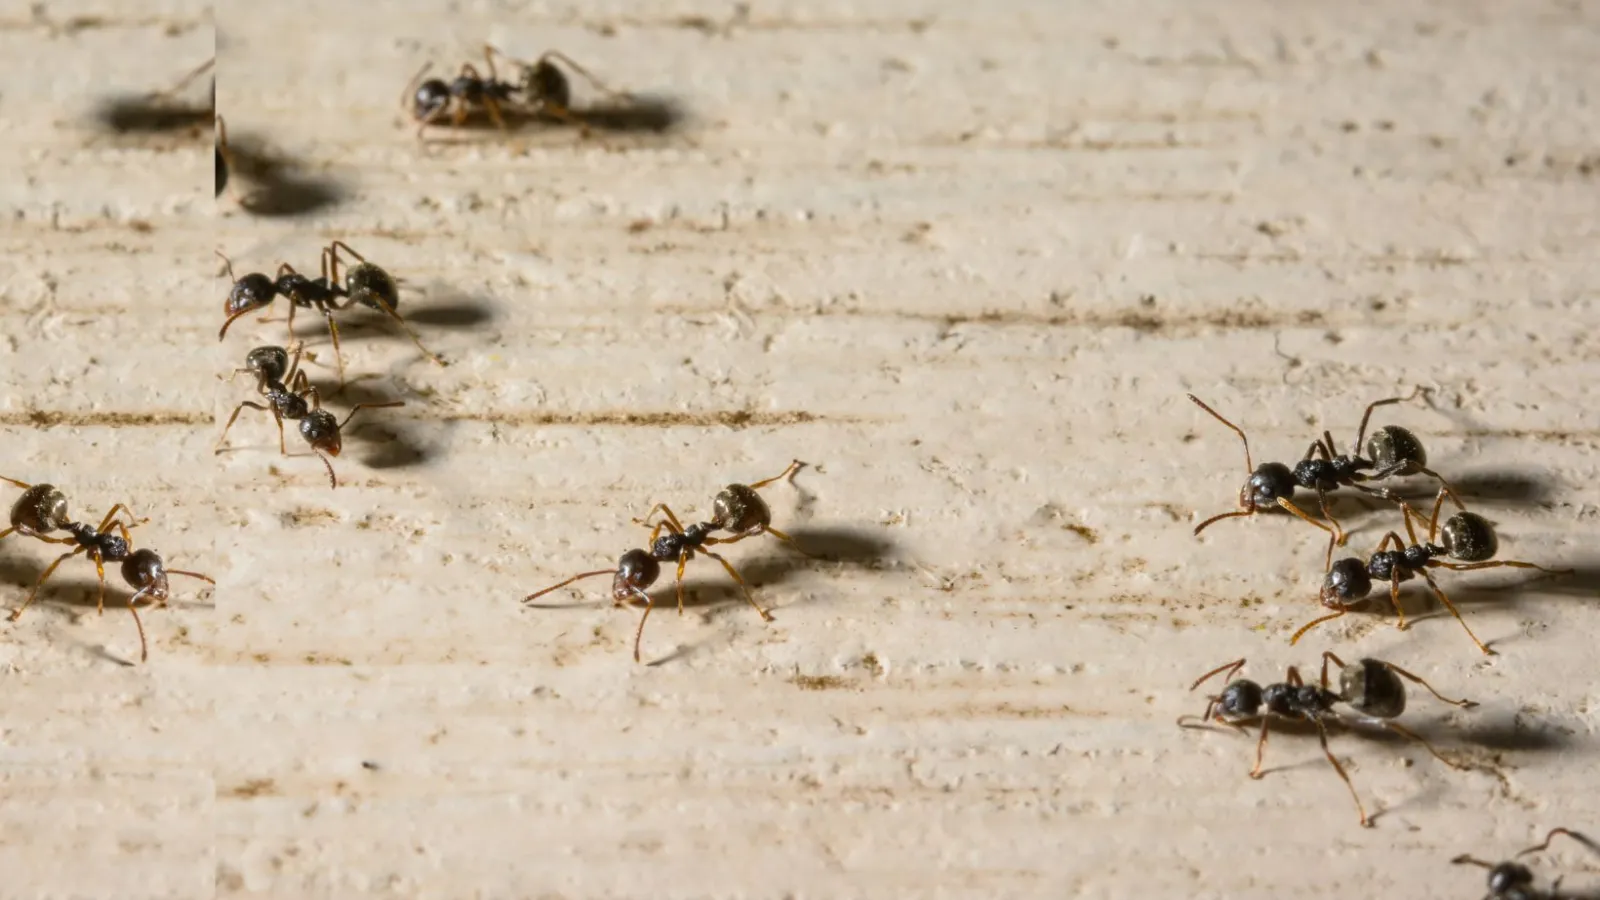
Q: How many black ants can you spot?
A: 9